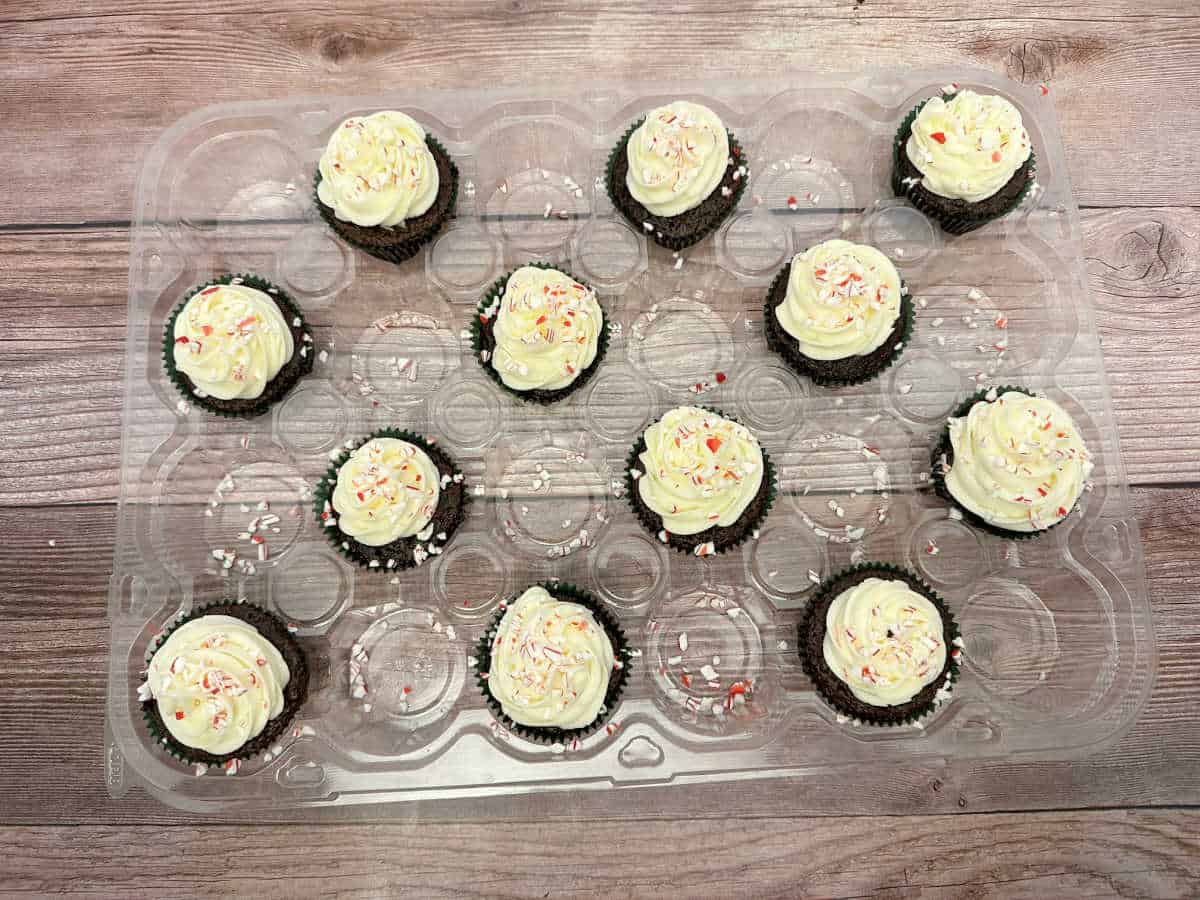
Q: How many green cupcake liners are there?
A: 12